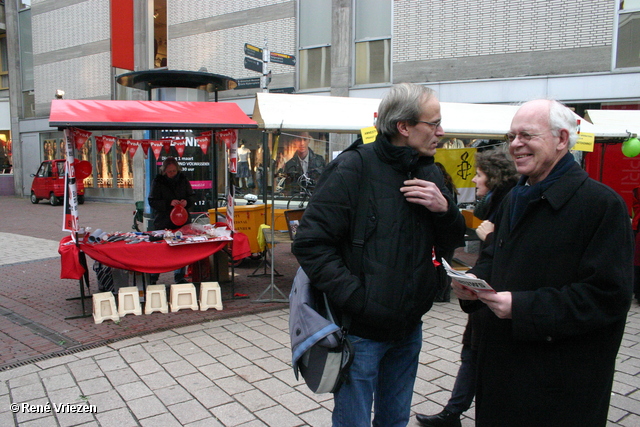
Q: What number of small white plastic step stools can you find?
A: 5